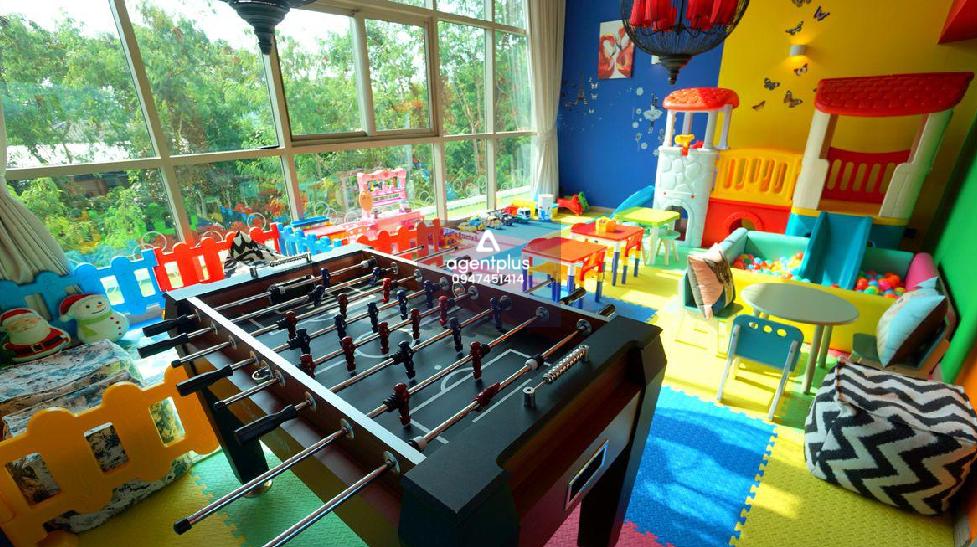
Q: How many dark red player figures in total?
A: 11